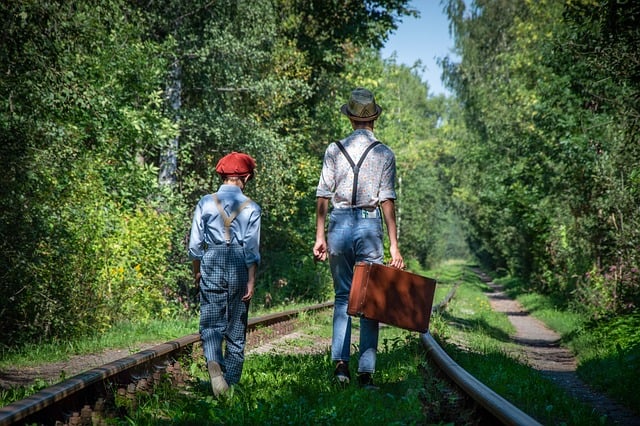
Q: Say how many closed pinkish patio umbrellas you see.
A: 0